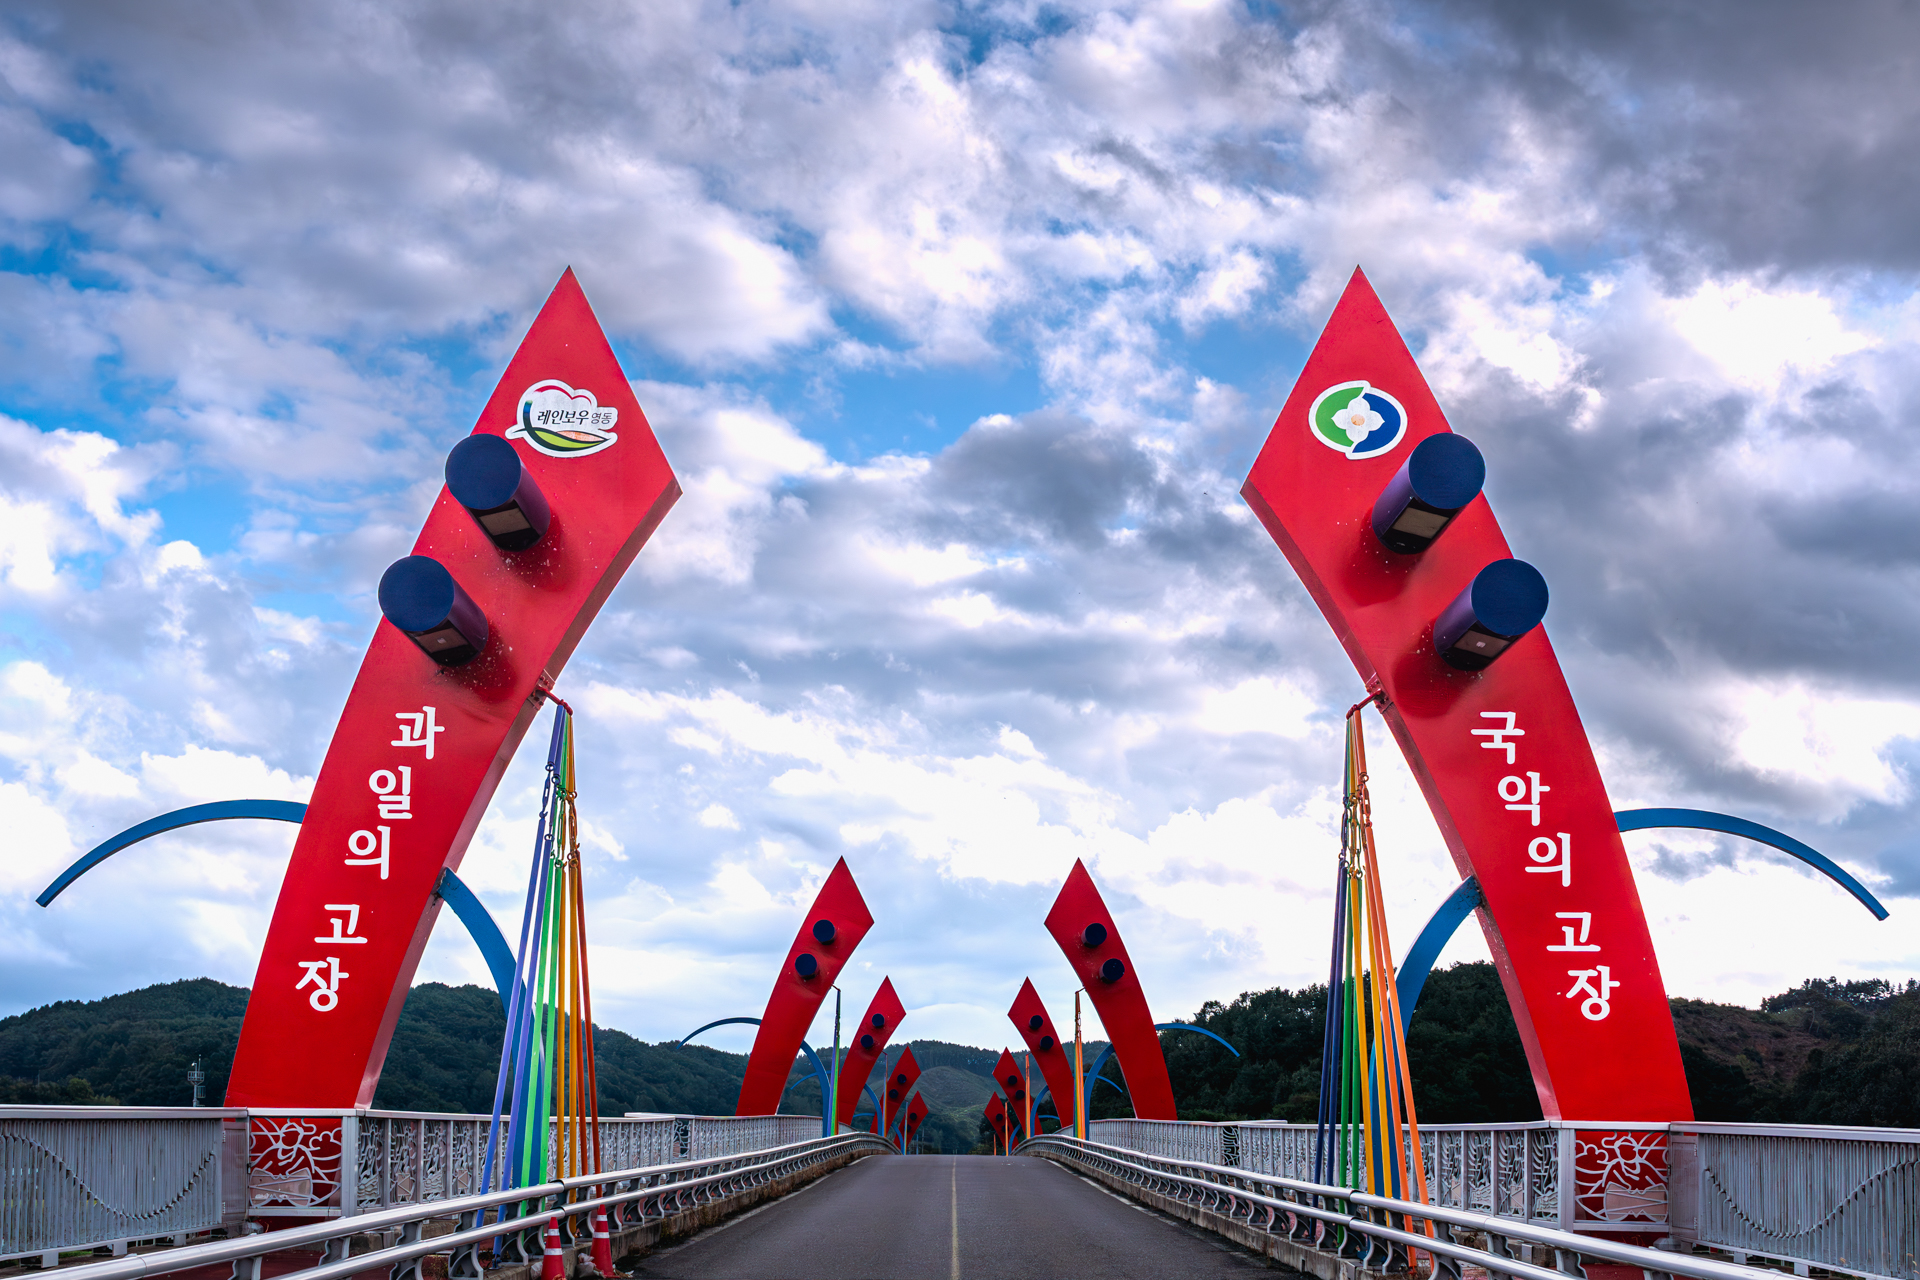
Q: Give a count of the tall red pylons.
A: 10